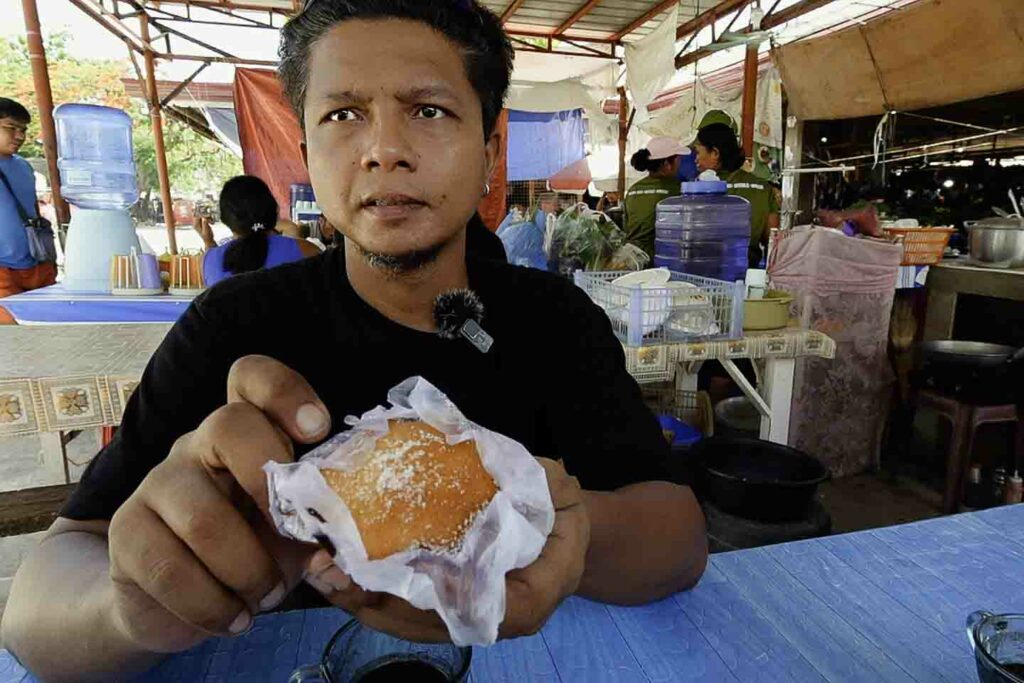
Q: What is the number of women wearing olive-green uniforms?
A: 2